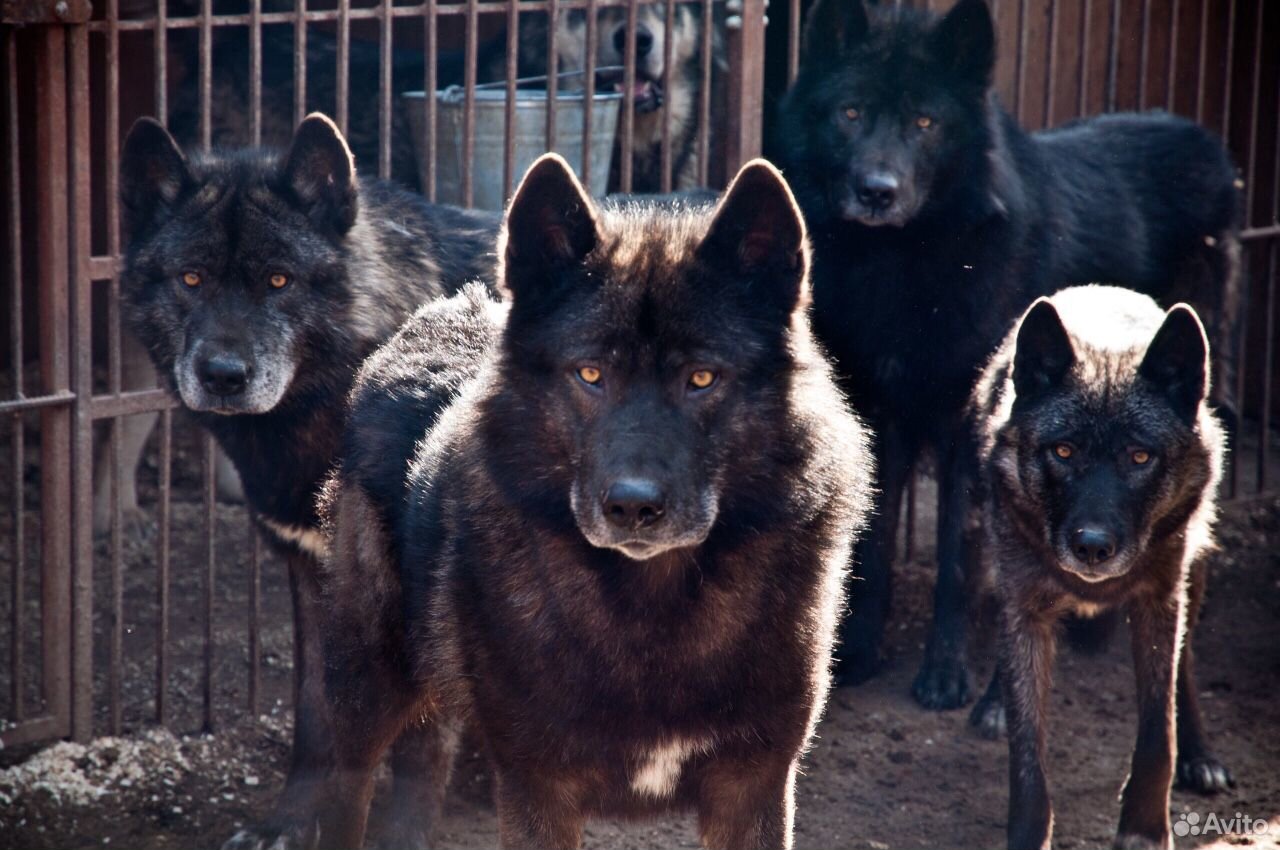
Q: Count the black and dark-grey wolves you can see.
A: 4